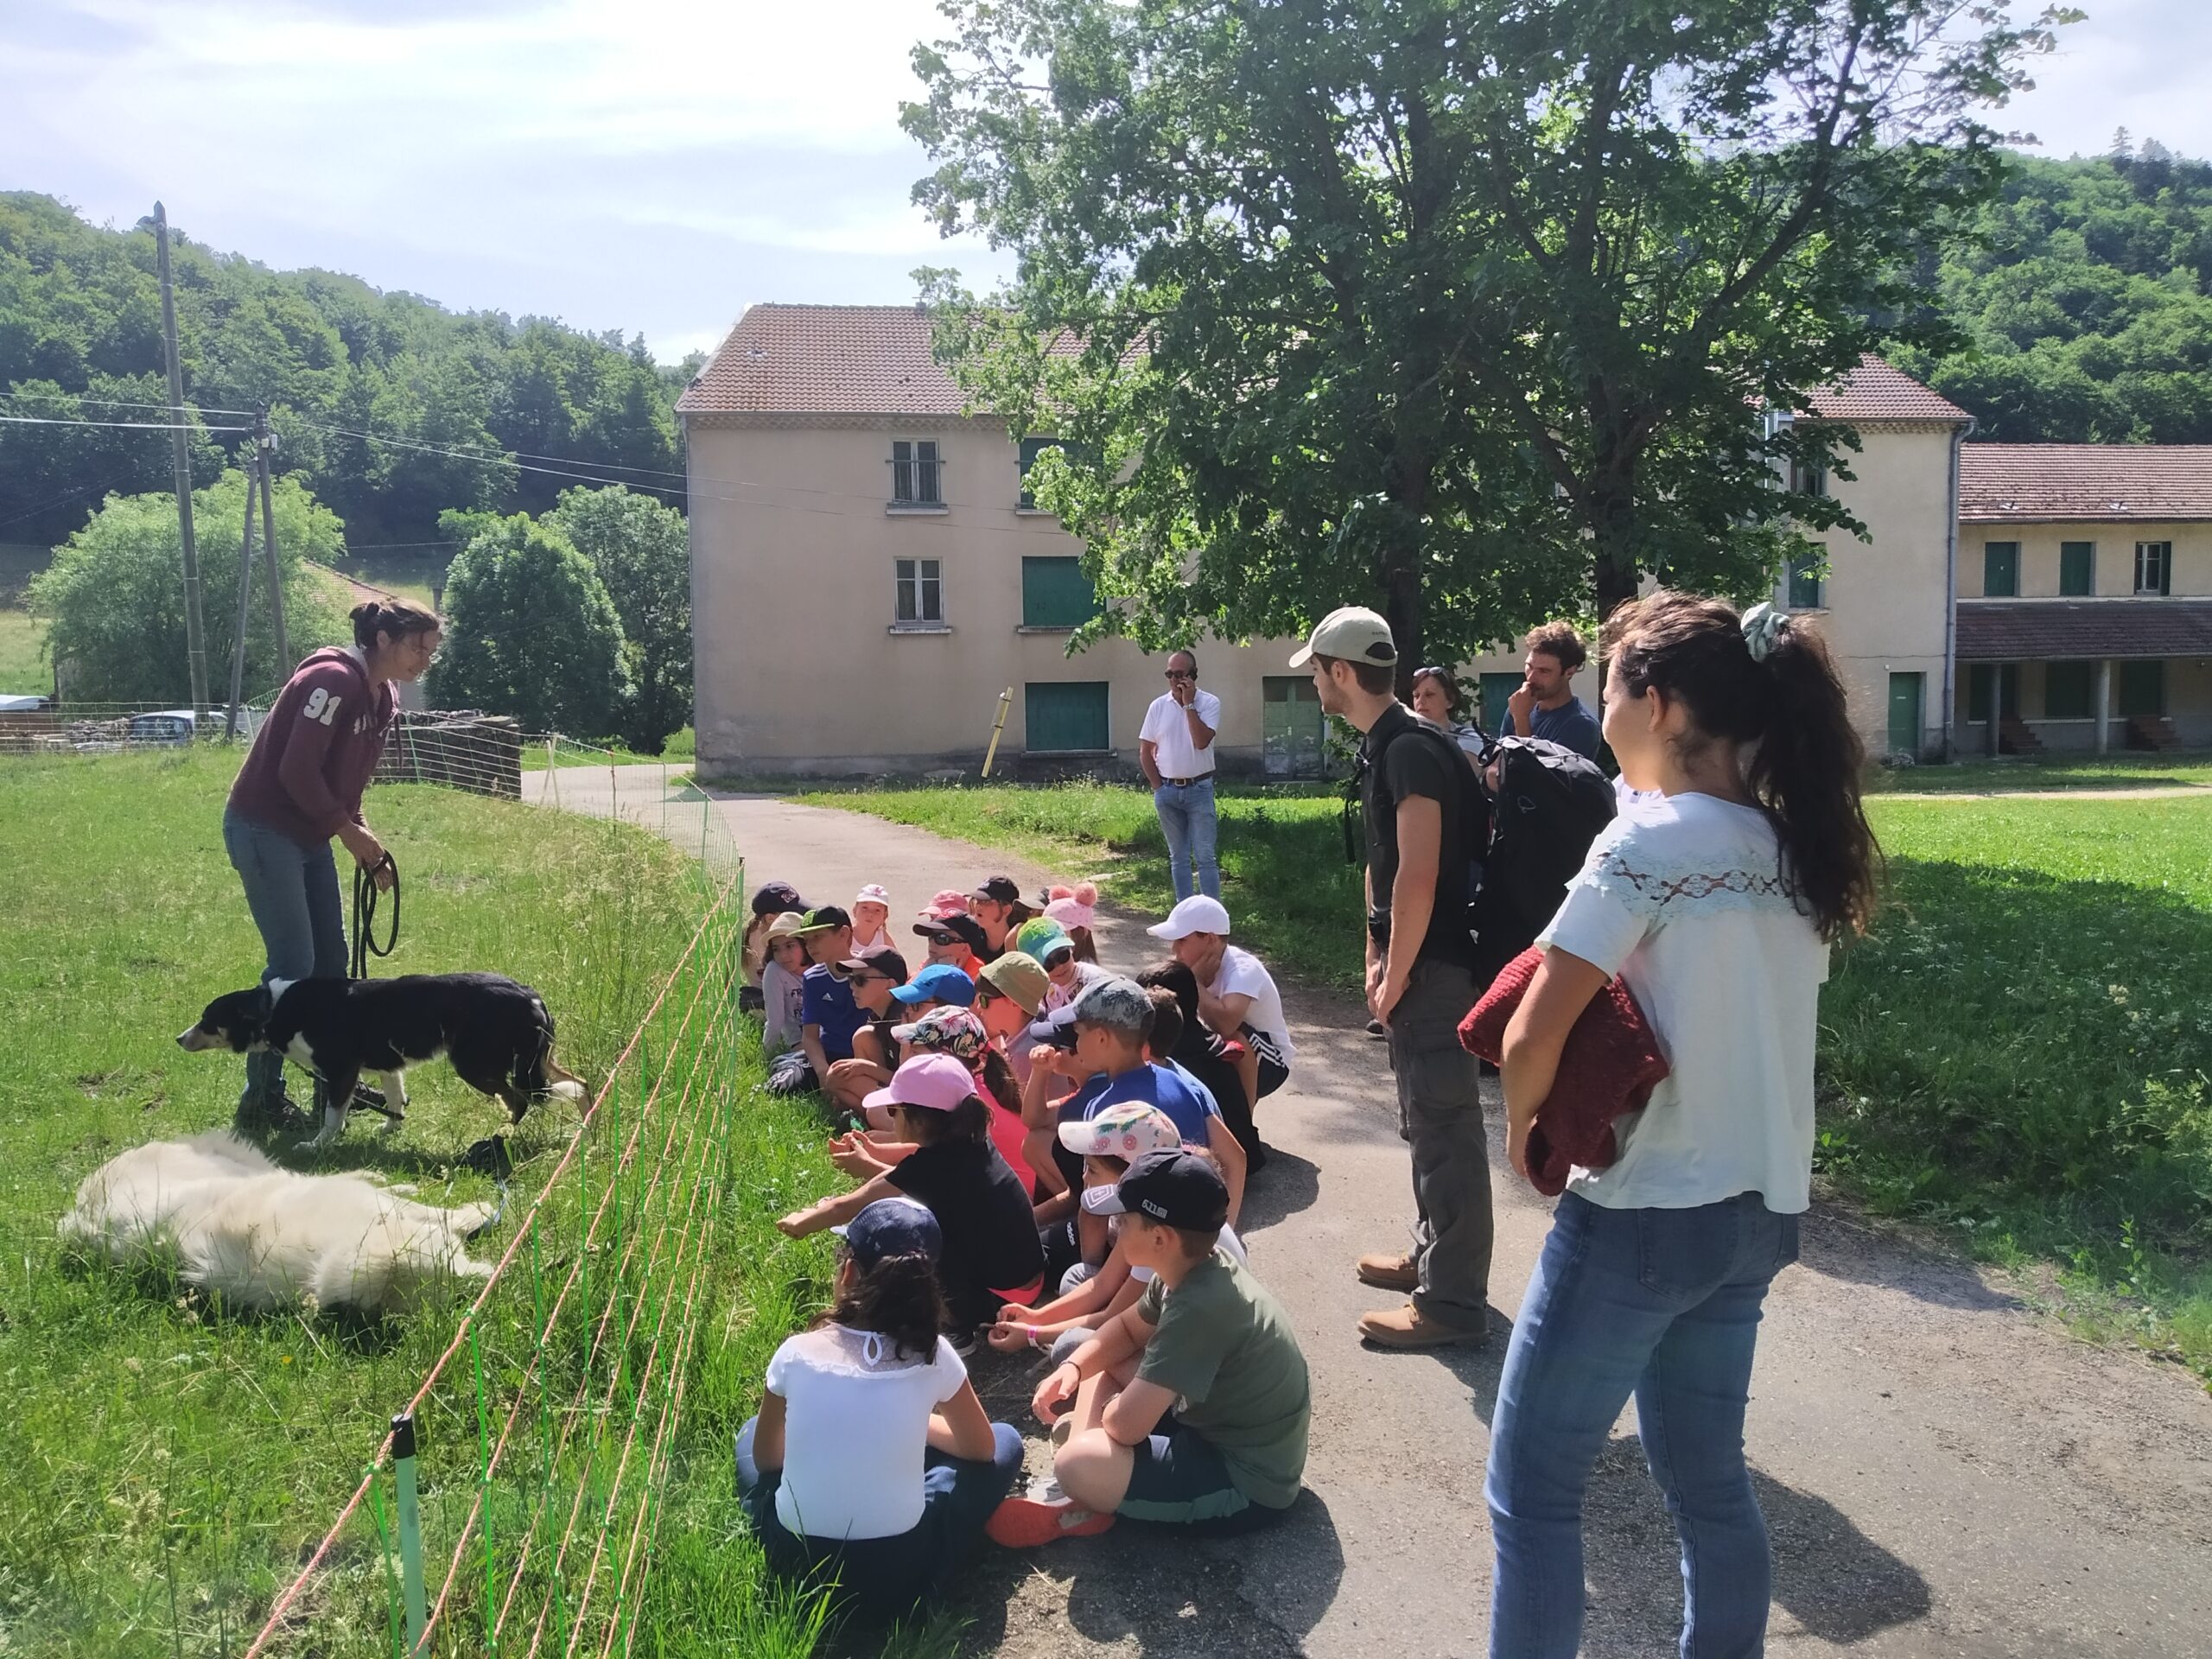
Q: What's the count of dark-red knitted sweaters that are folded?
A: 1